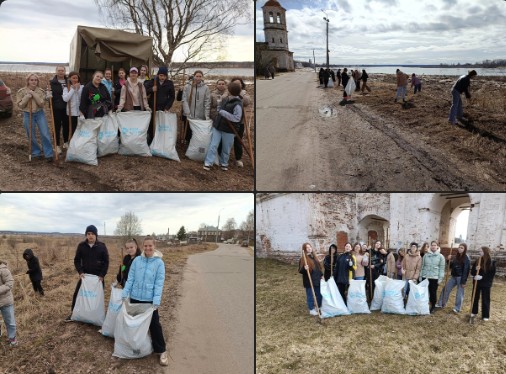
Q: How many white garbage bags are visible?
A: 15